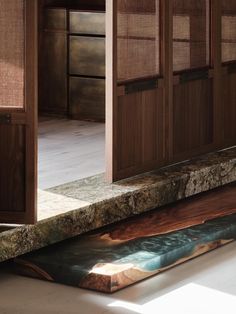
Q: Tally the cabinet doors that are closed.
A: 3